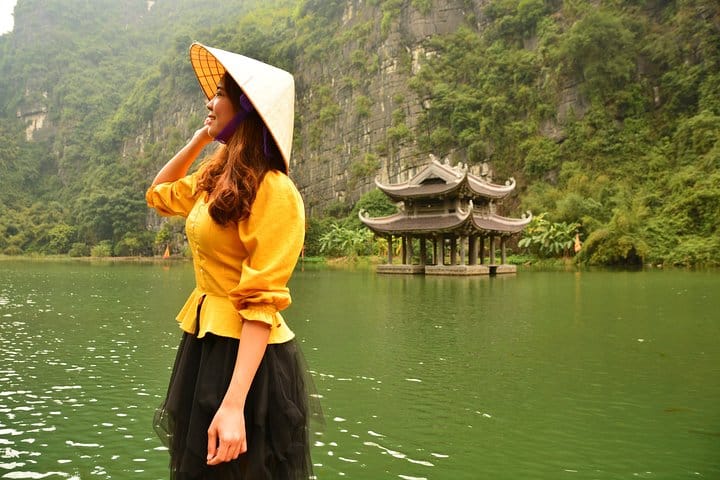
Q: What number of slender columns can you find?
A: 12